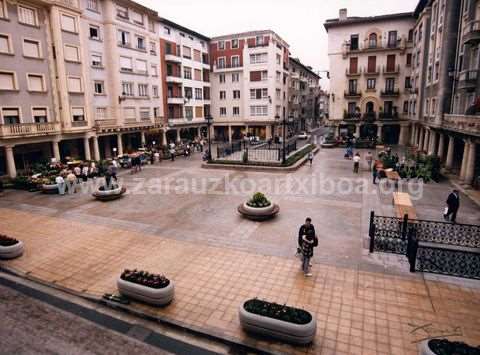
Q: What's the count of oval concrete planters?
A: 4